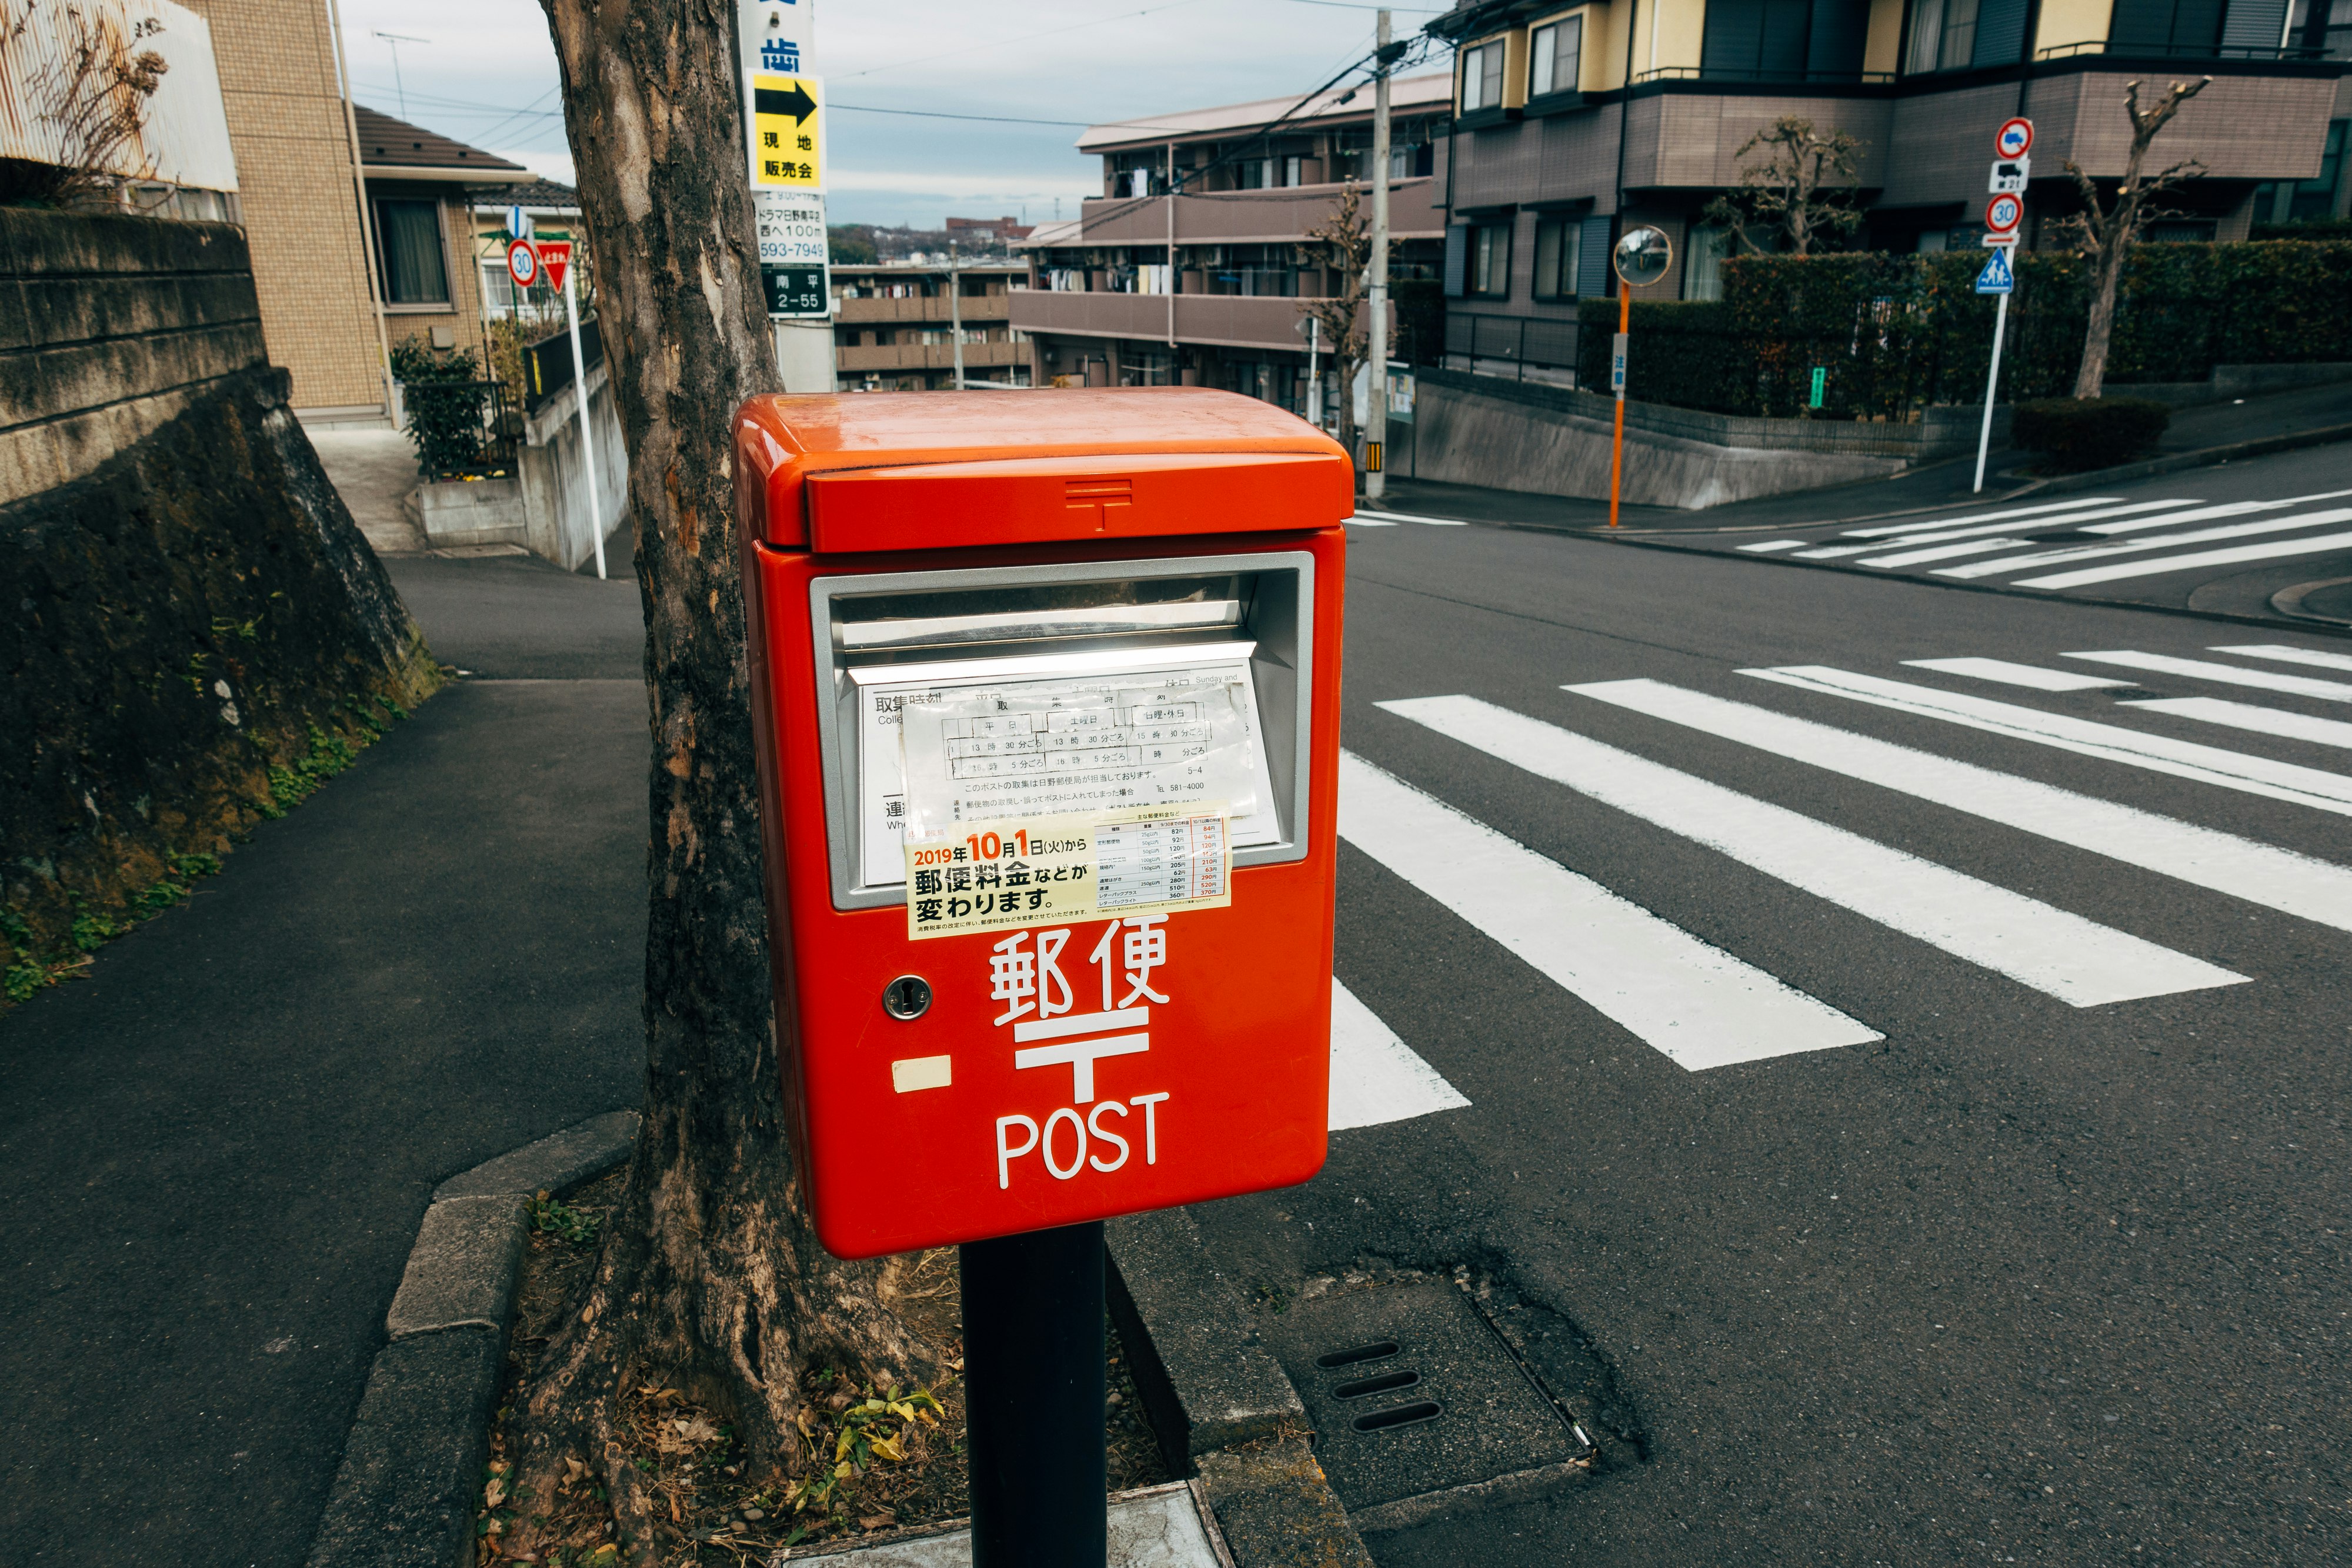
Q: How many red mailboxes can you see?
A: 1